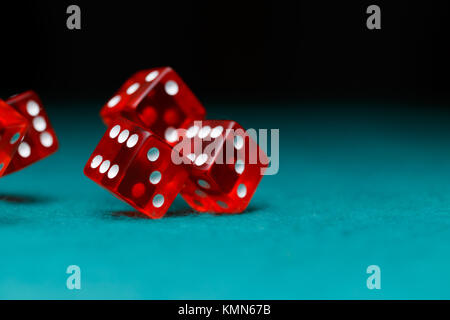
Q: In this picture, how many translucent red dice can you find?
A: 5